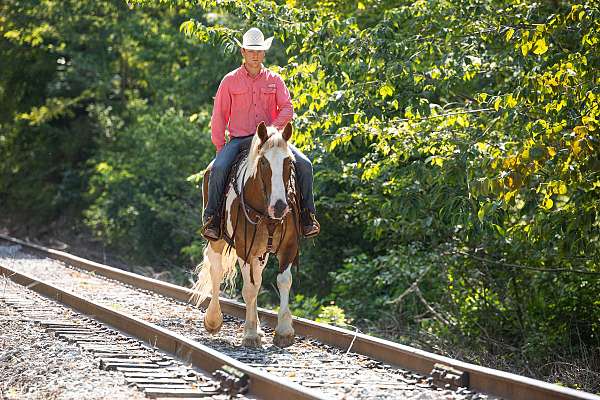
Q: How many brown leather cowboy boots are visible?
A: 2